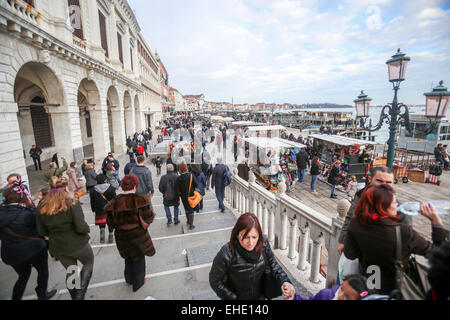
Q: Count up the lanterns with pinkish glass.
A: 3